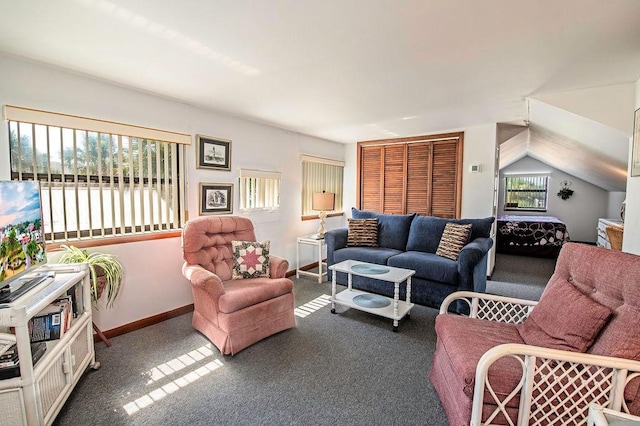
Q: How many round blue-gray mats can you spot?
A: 2